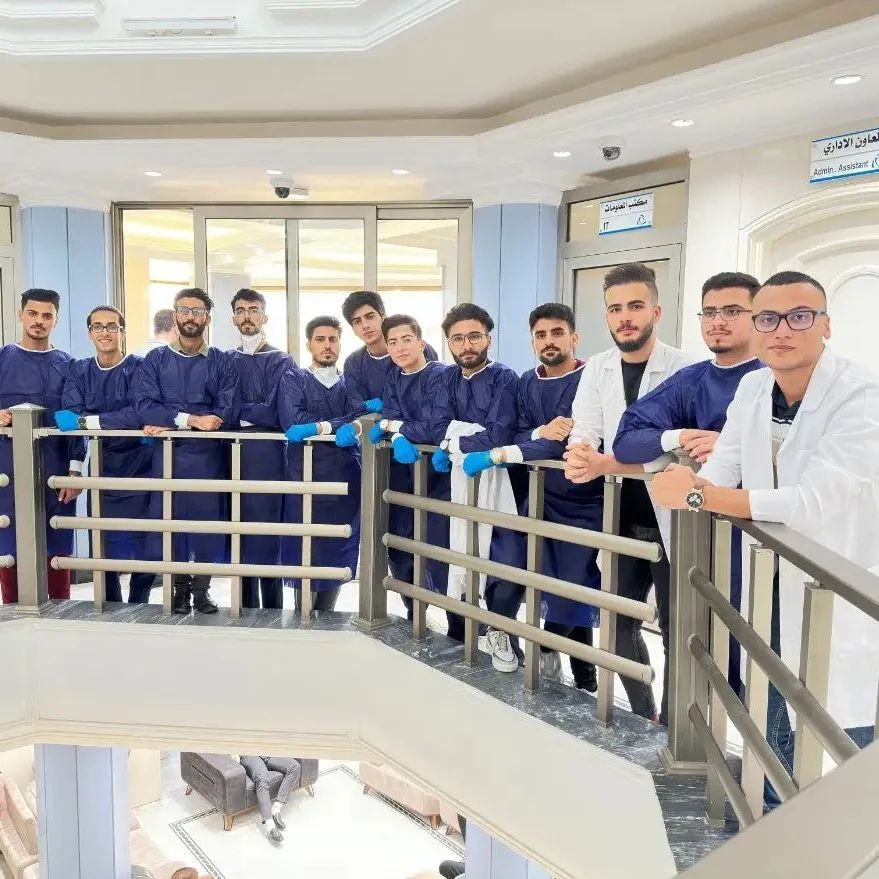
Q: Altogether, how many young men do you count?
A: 12